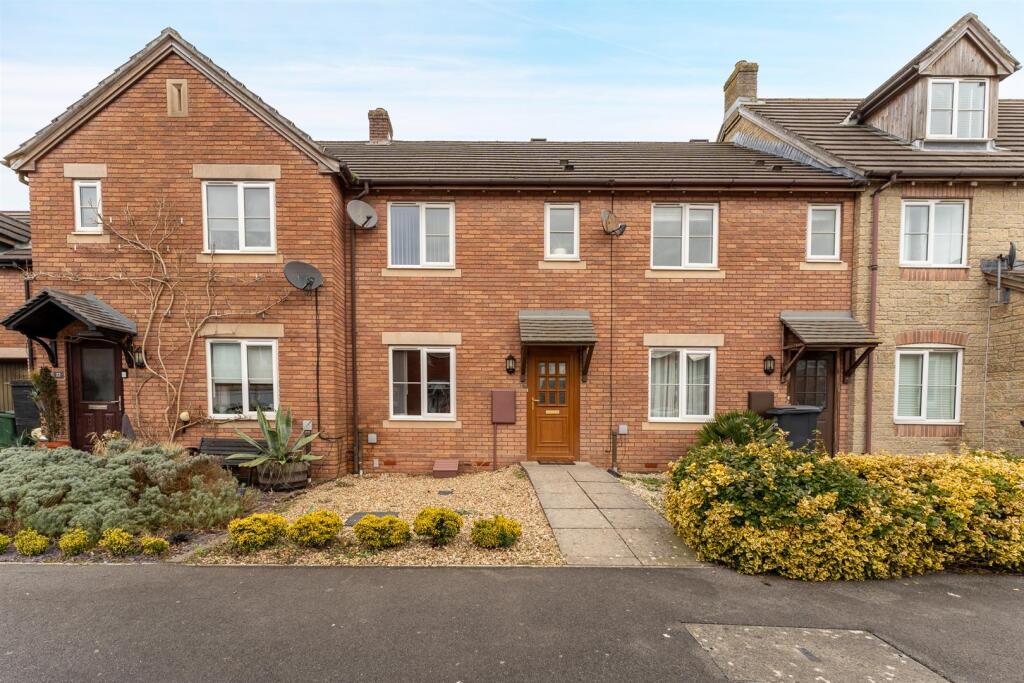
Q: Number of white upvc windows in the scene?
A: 12